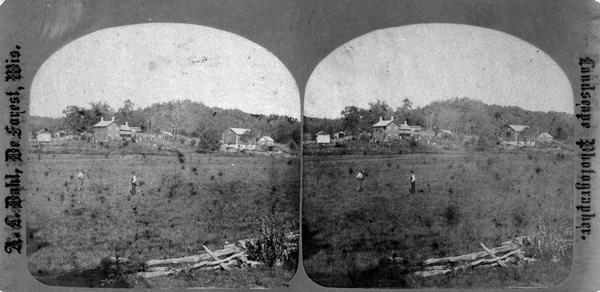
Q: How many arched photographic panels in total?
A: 2